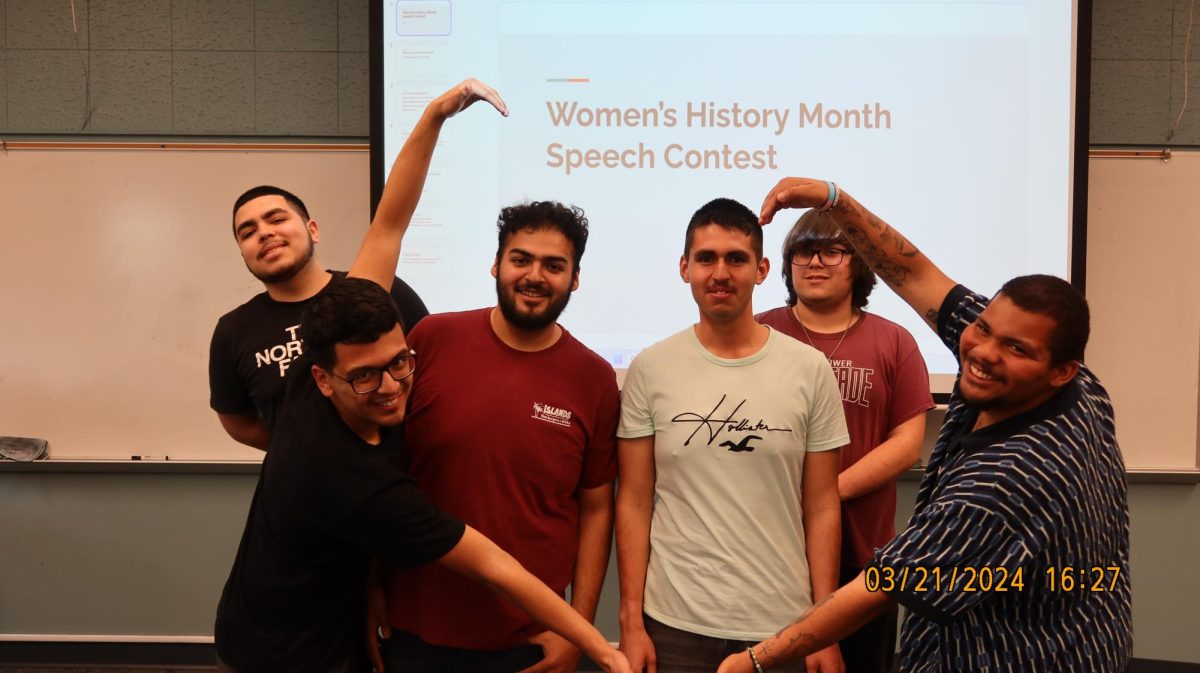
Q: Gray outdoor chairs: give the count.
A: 0